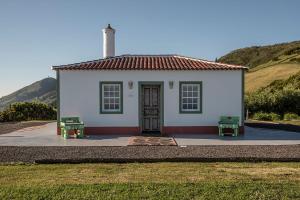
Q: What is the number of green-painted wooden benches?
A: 2